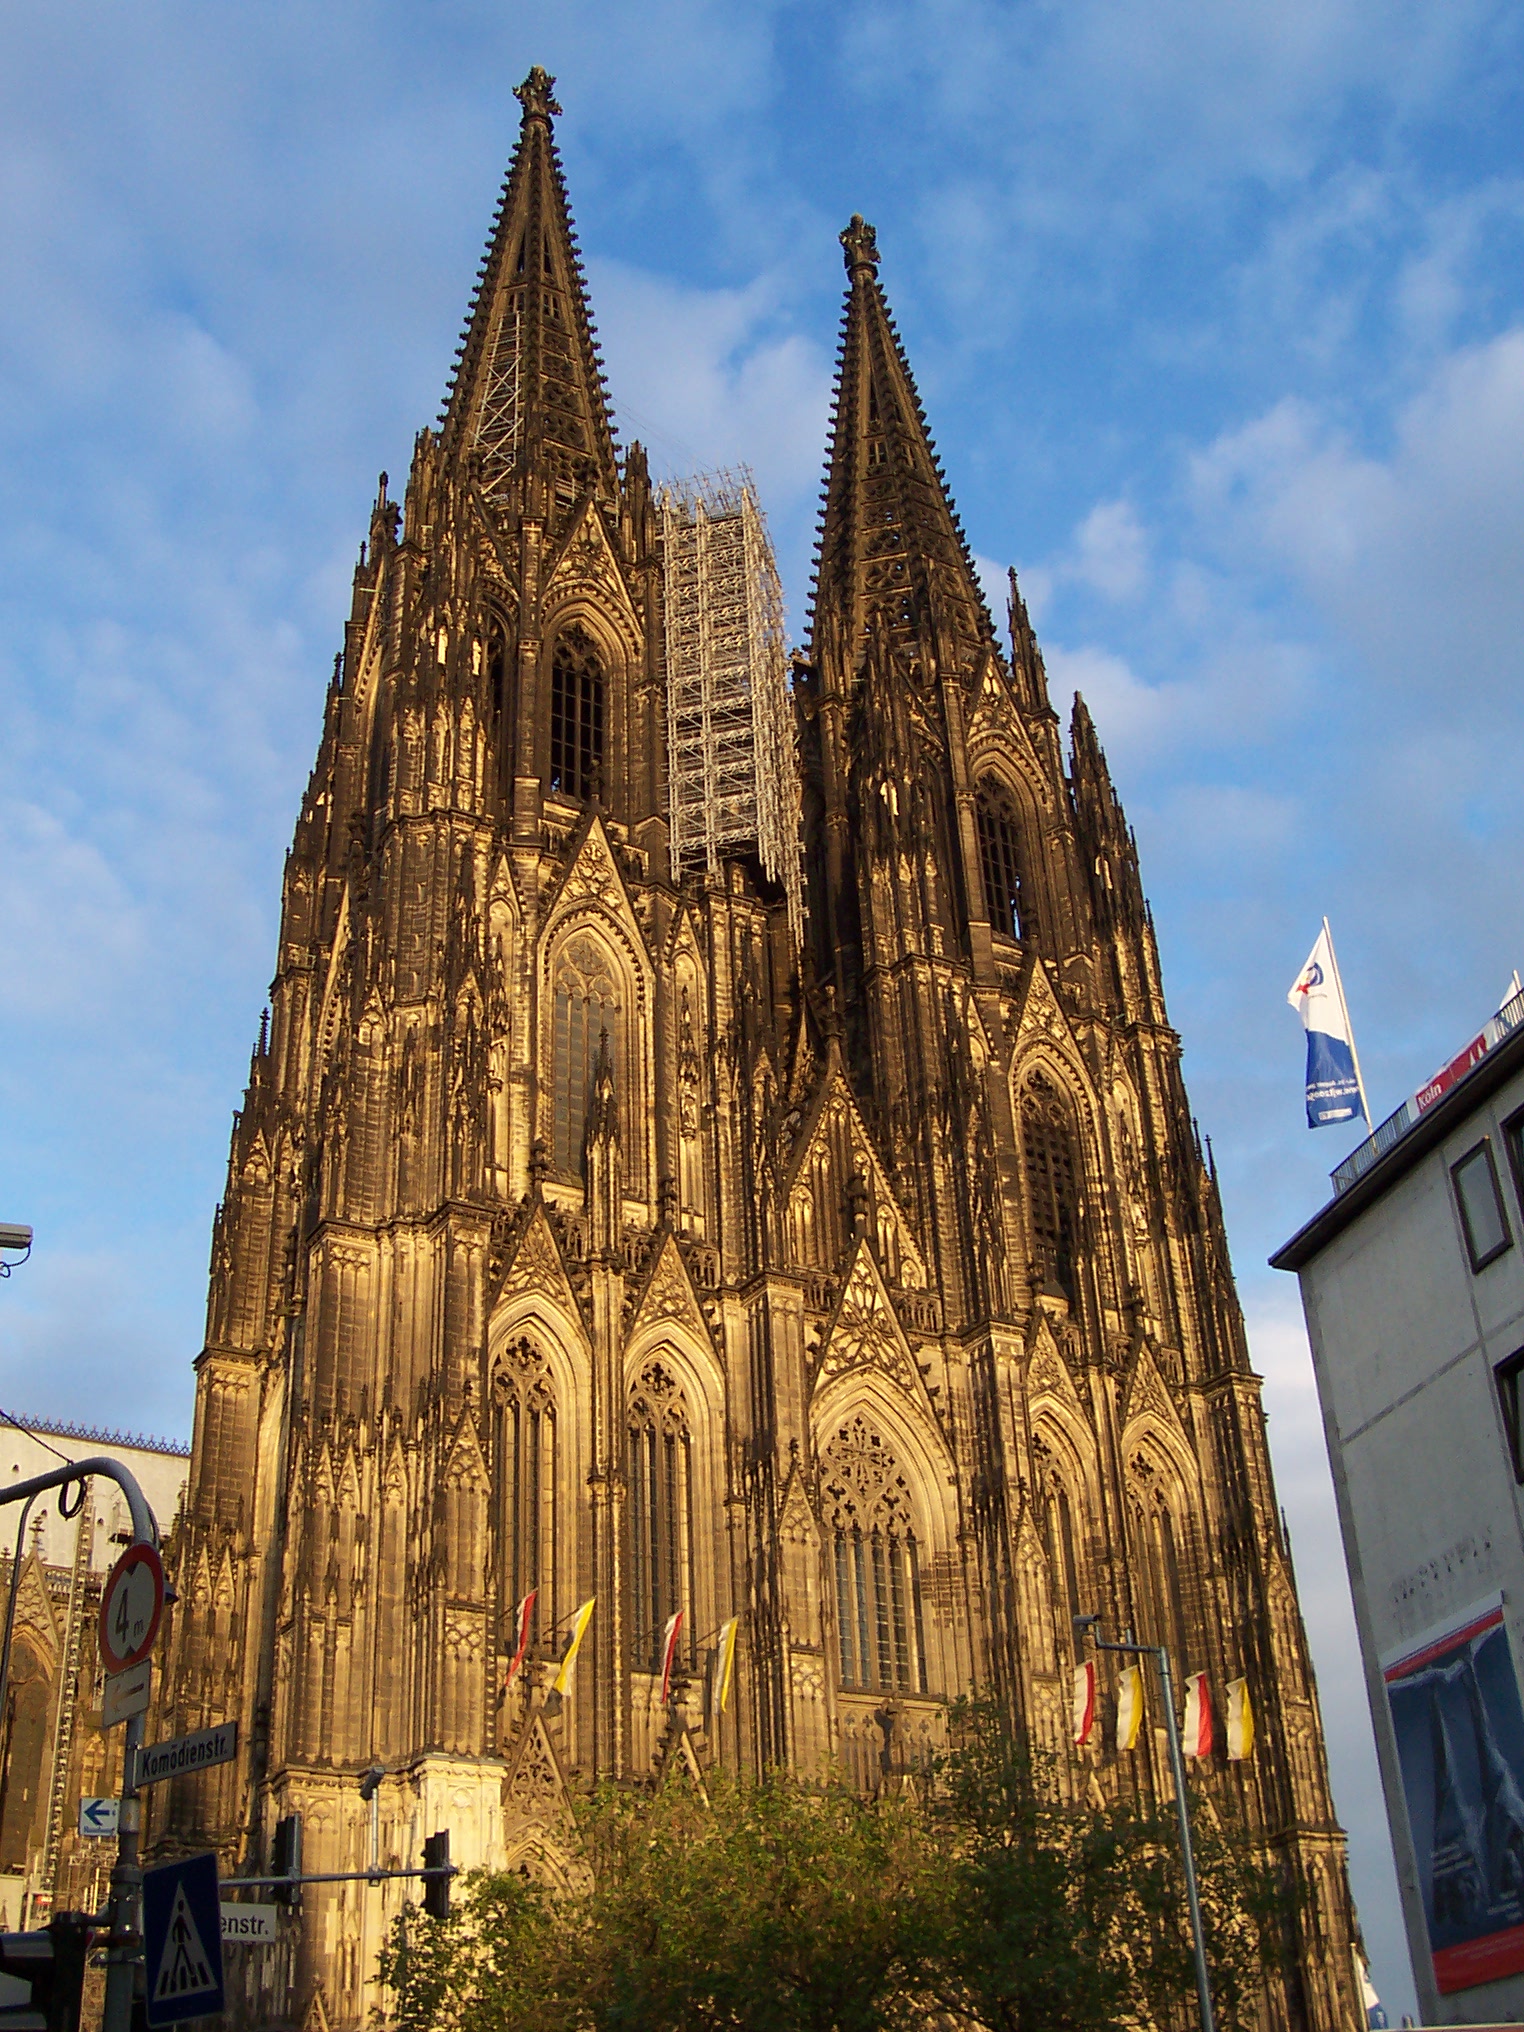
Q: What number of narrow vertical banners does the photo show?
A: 8